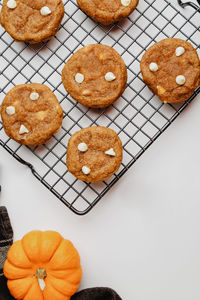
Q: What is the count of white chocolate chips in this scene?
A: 14